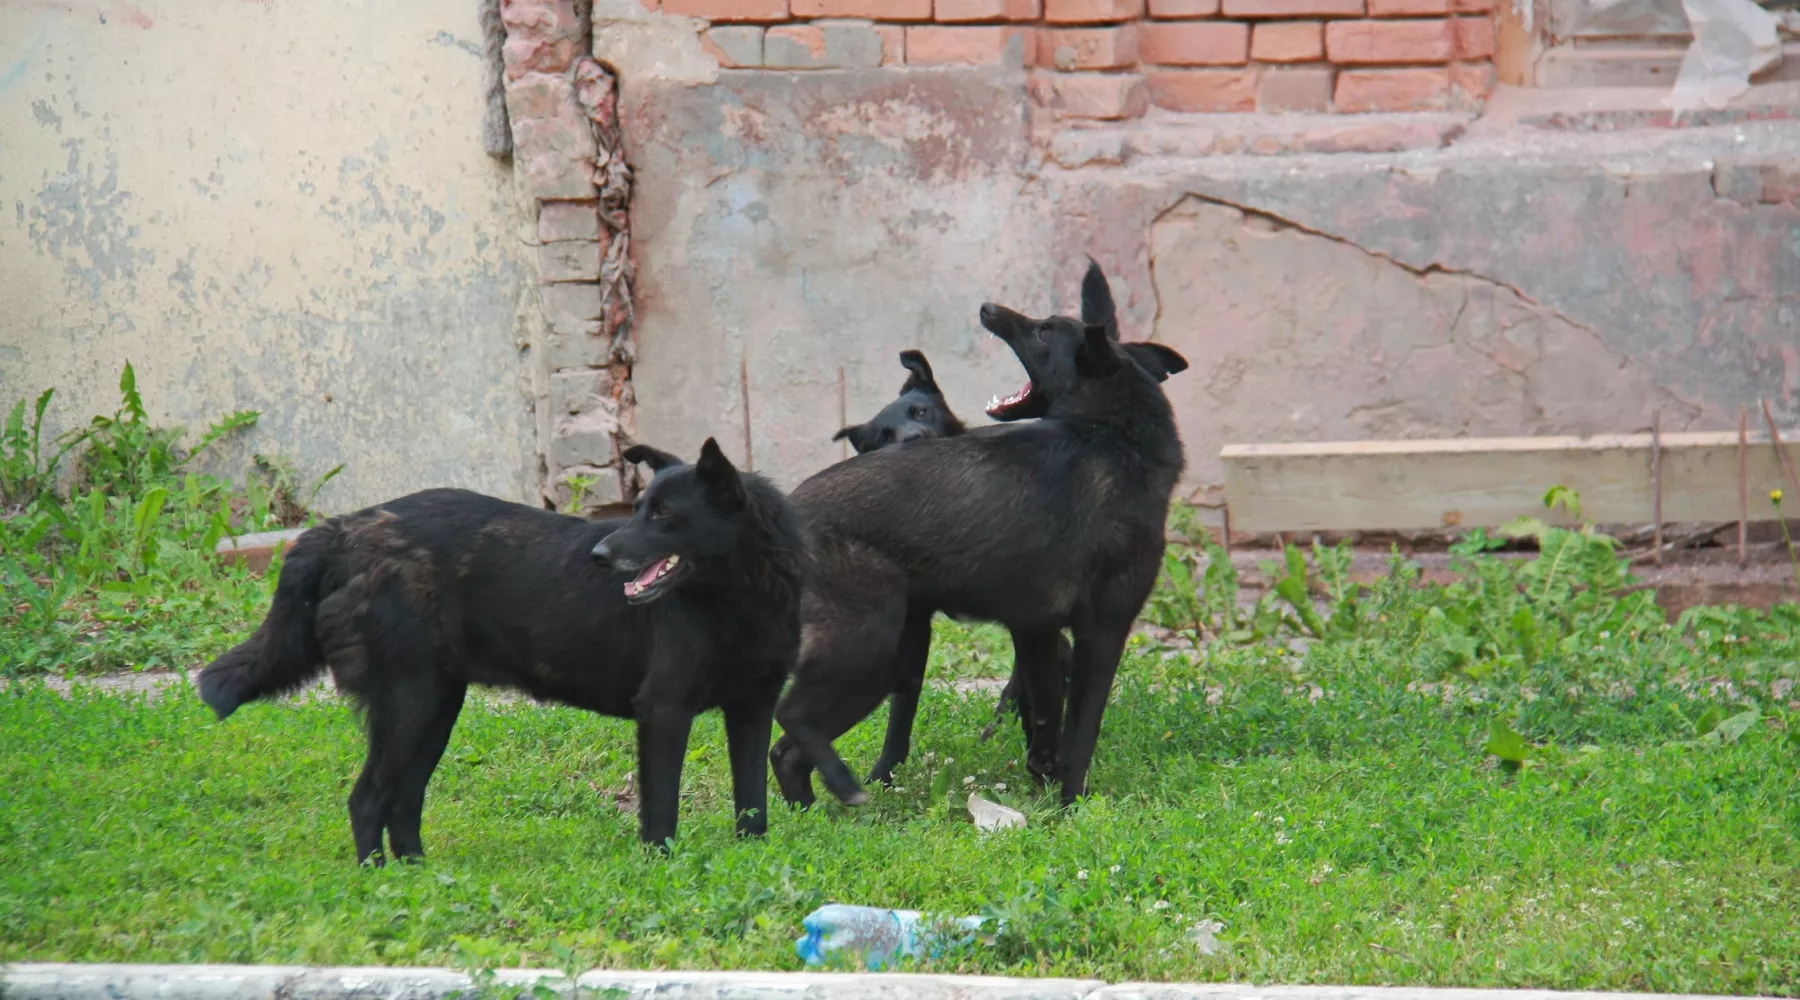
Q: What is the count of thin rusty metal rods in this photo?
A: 5